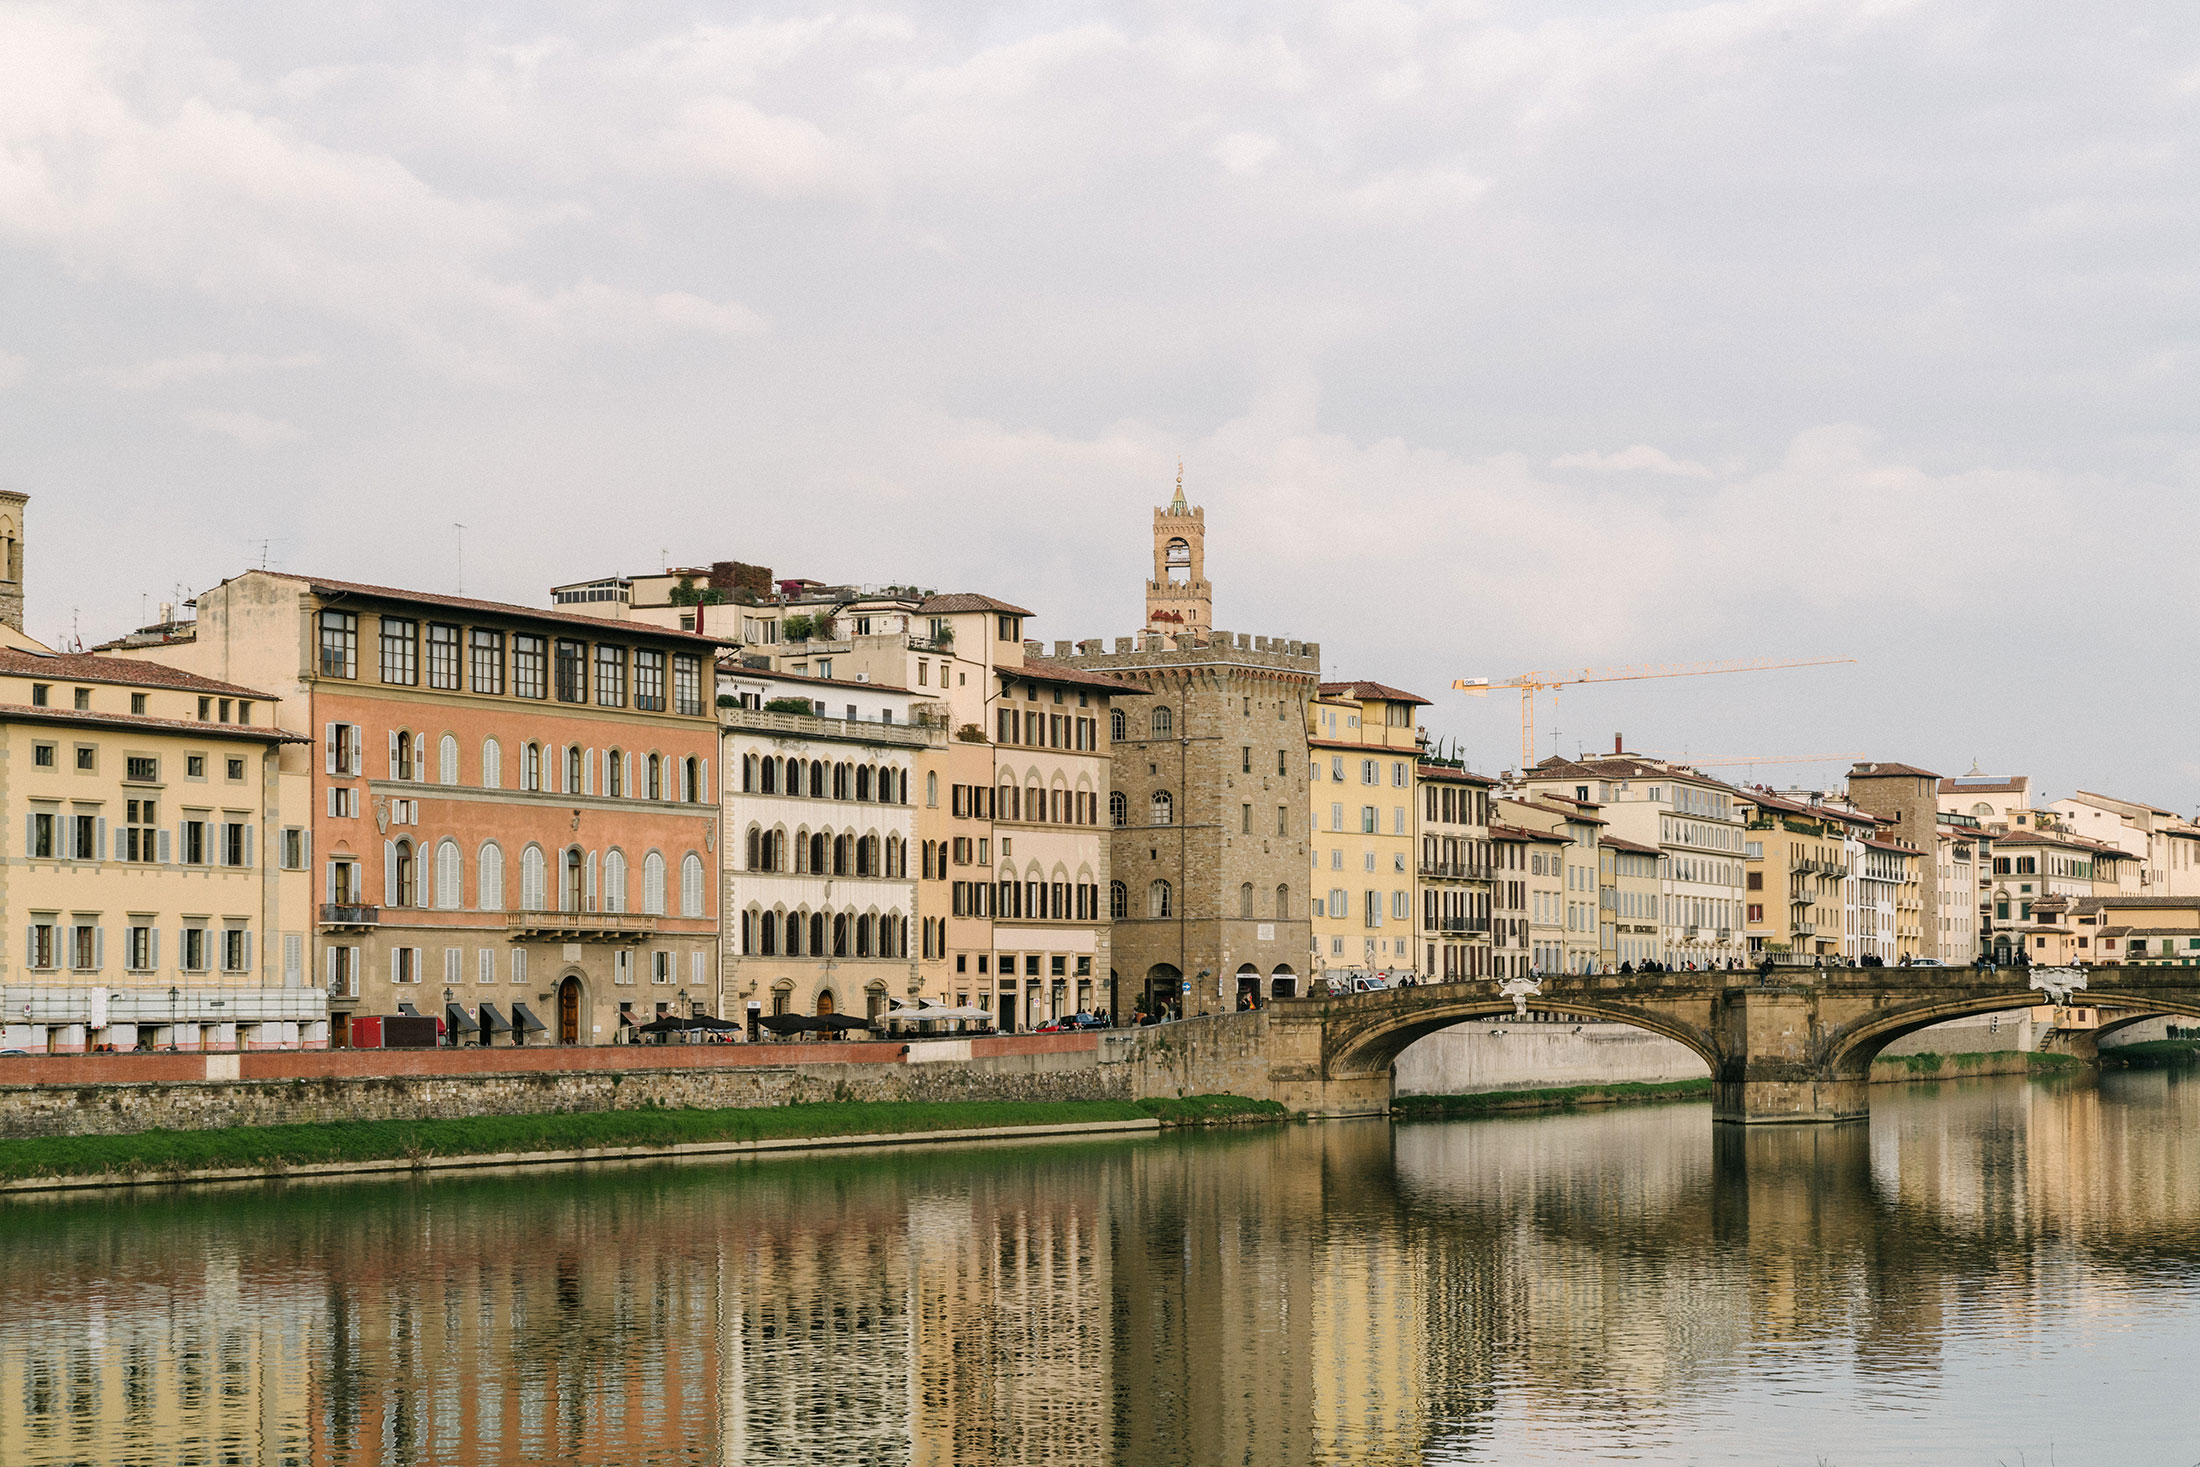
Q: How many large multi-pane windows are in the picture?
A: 9